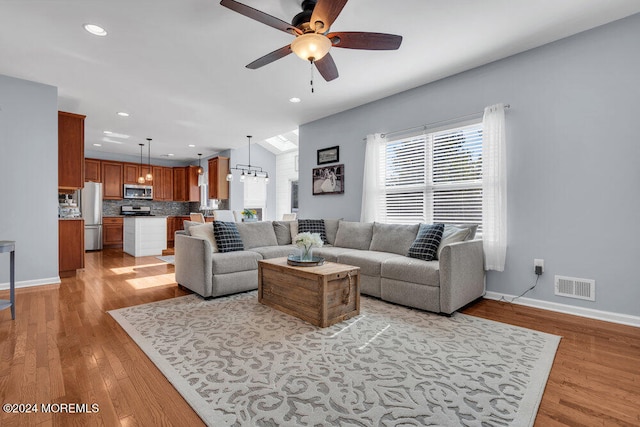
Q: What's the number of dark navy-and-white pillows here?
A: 3